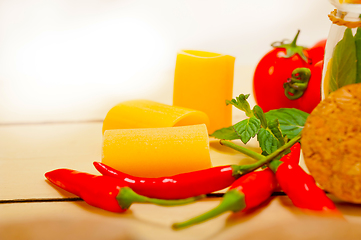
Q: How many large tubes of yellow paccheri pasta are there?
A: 3